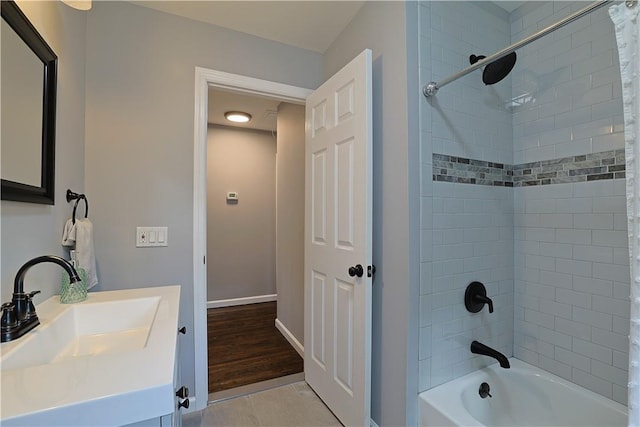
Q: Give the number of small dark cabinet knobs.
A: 3